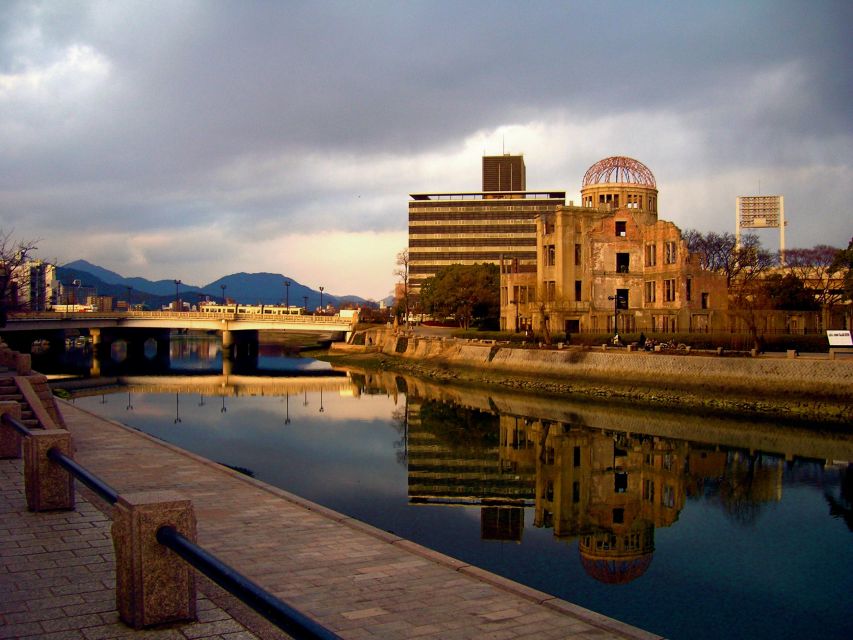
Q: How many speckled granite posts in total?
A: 3